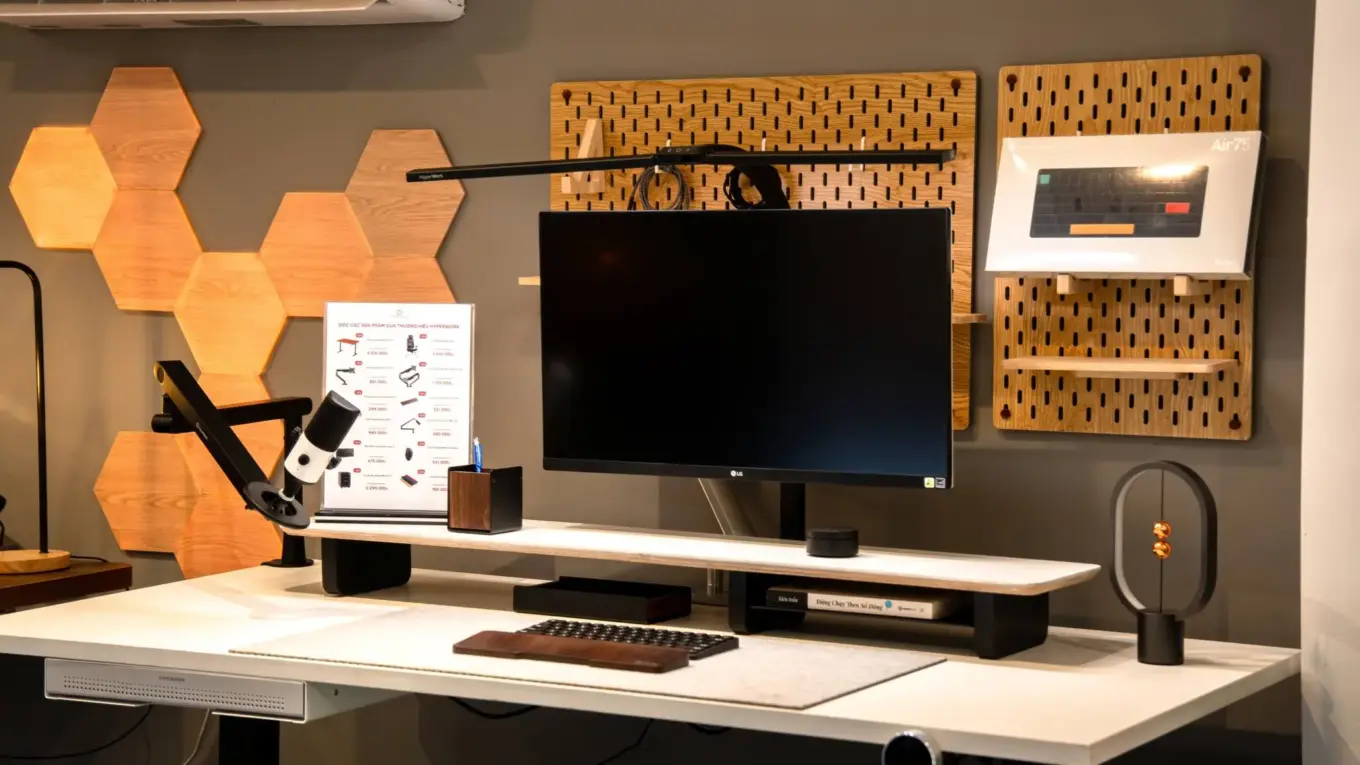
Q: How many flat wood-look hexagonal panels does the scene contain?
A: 10